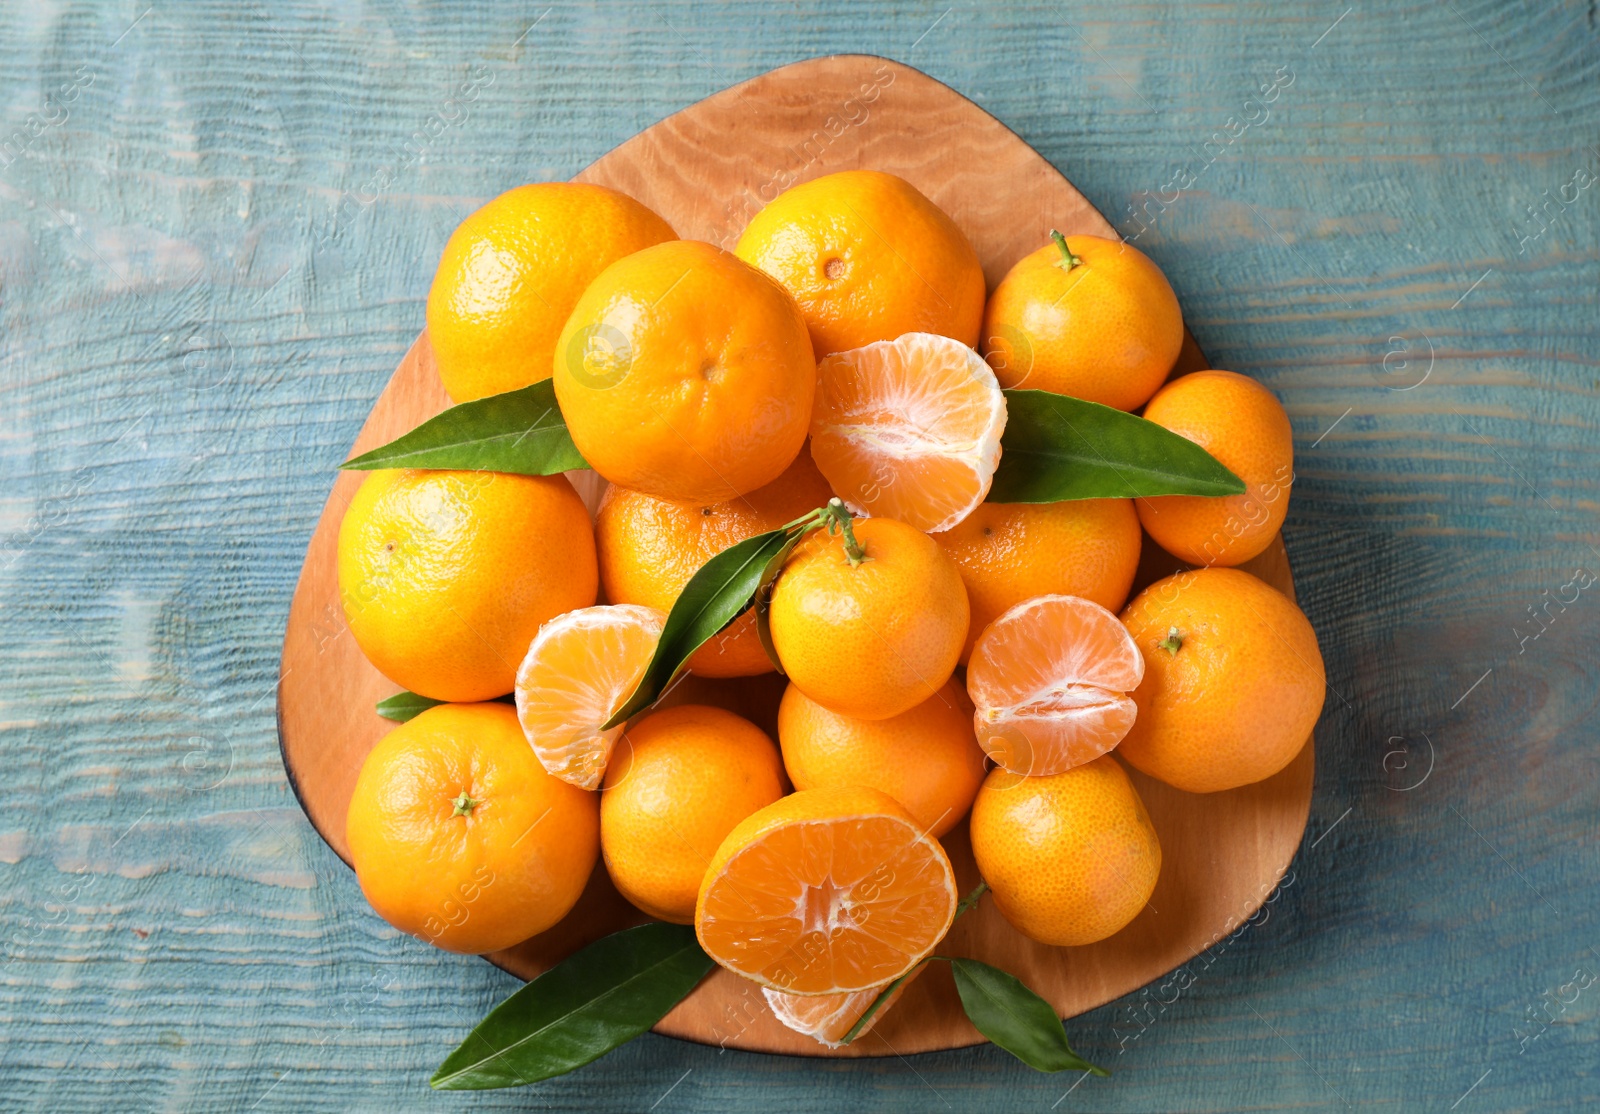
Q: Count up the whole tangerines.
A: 14